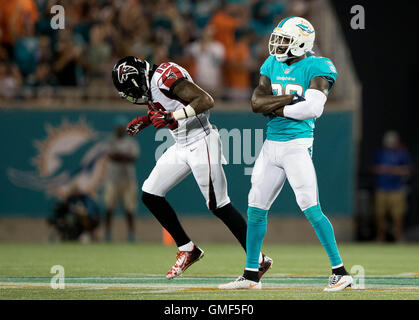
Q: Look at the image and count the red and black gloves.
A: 2